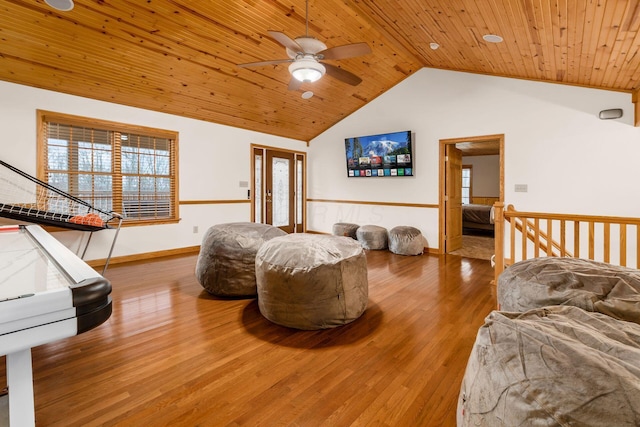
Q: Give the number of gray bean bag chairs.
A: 7